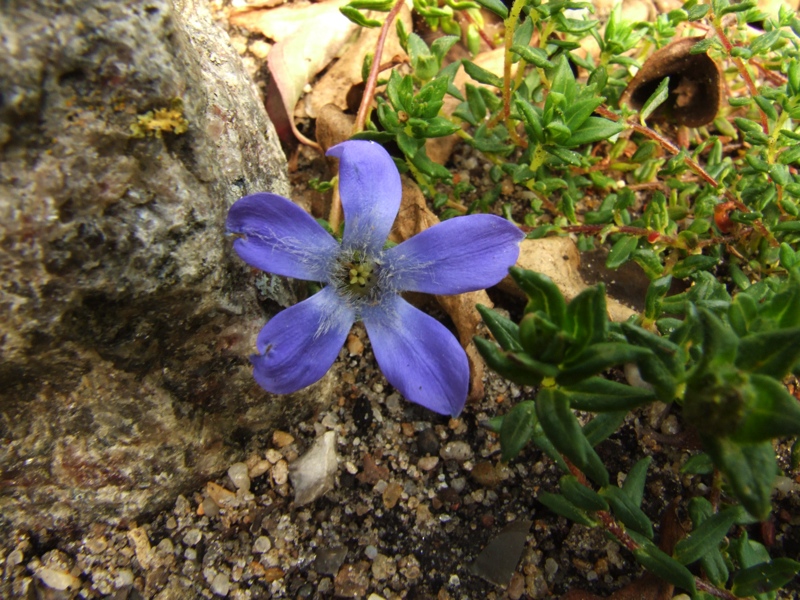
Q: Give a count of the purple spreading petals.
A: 5